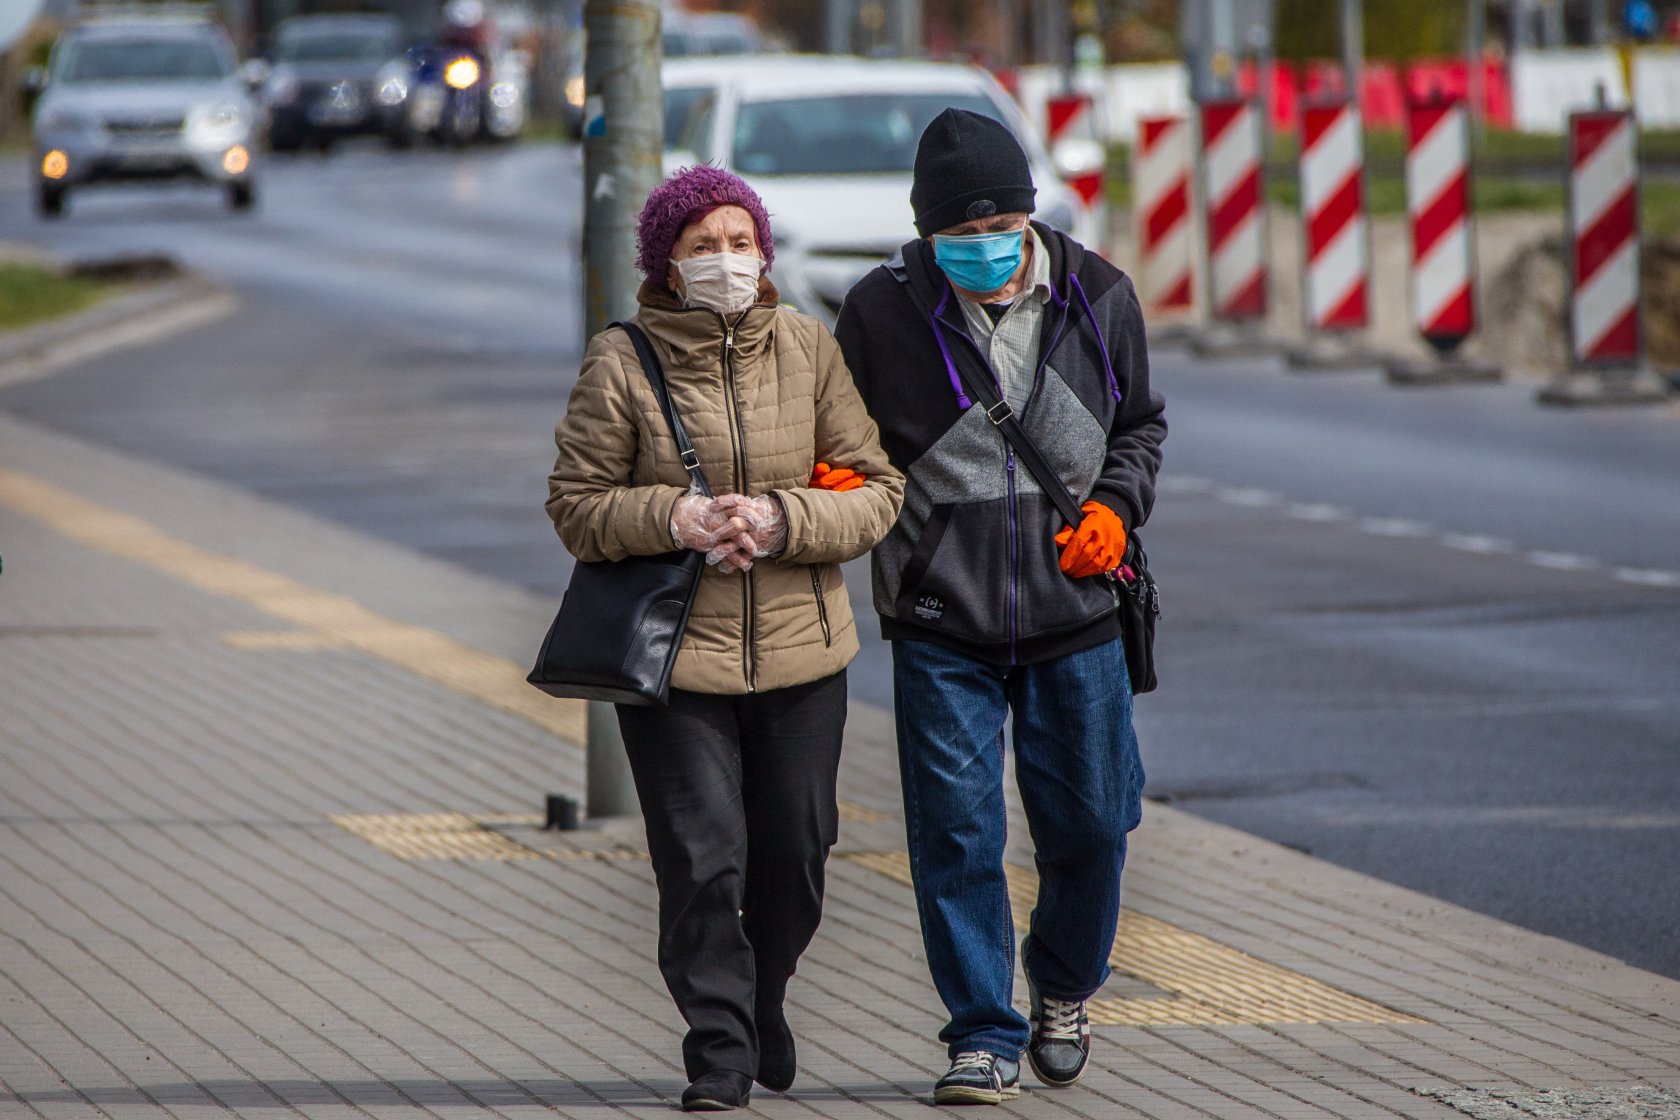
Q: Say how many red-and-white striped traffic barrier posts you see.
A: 6